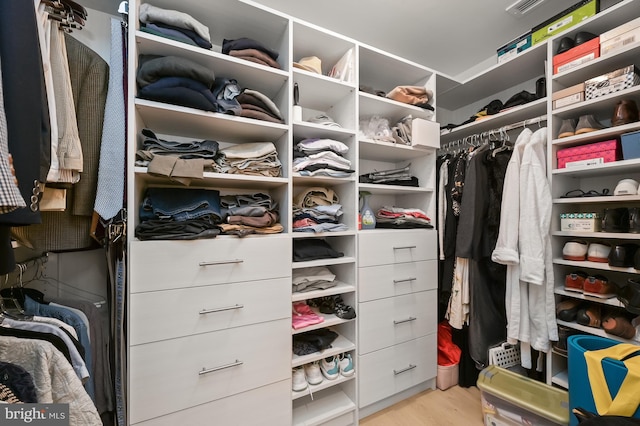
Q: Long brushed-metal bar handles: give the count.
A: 7